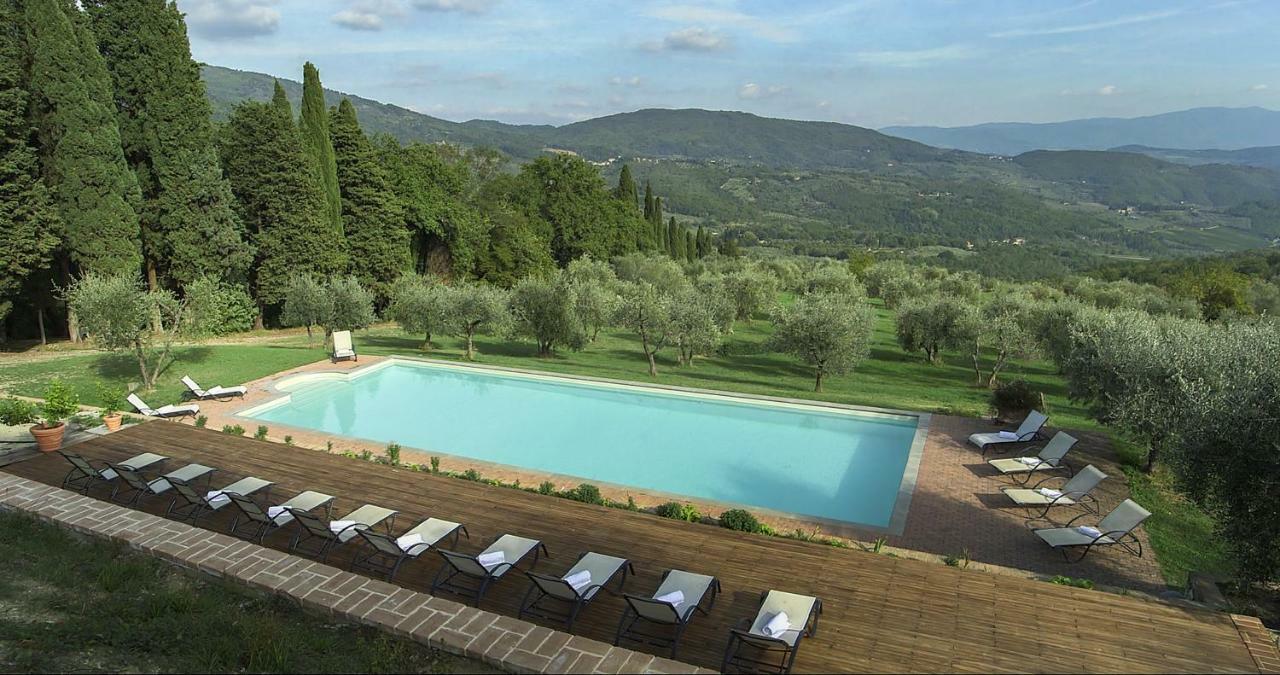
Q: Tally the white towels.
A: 12